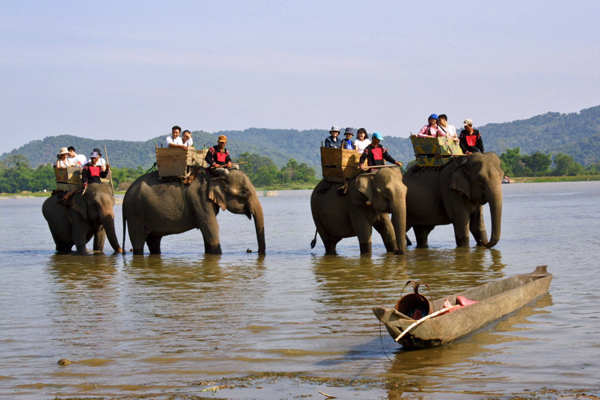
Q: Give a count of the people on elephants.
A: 14